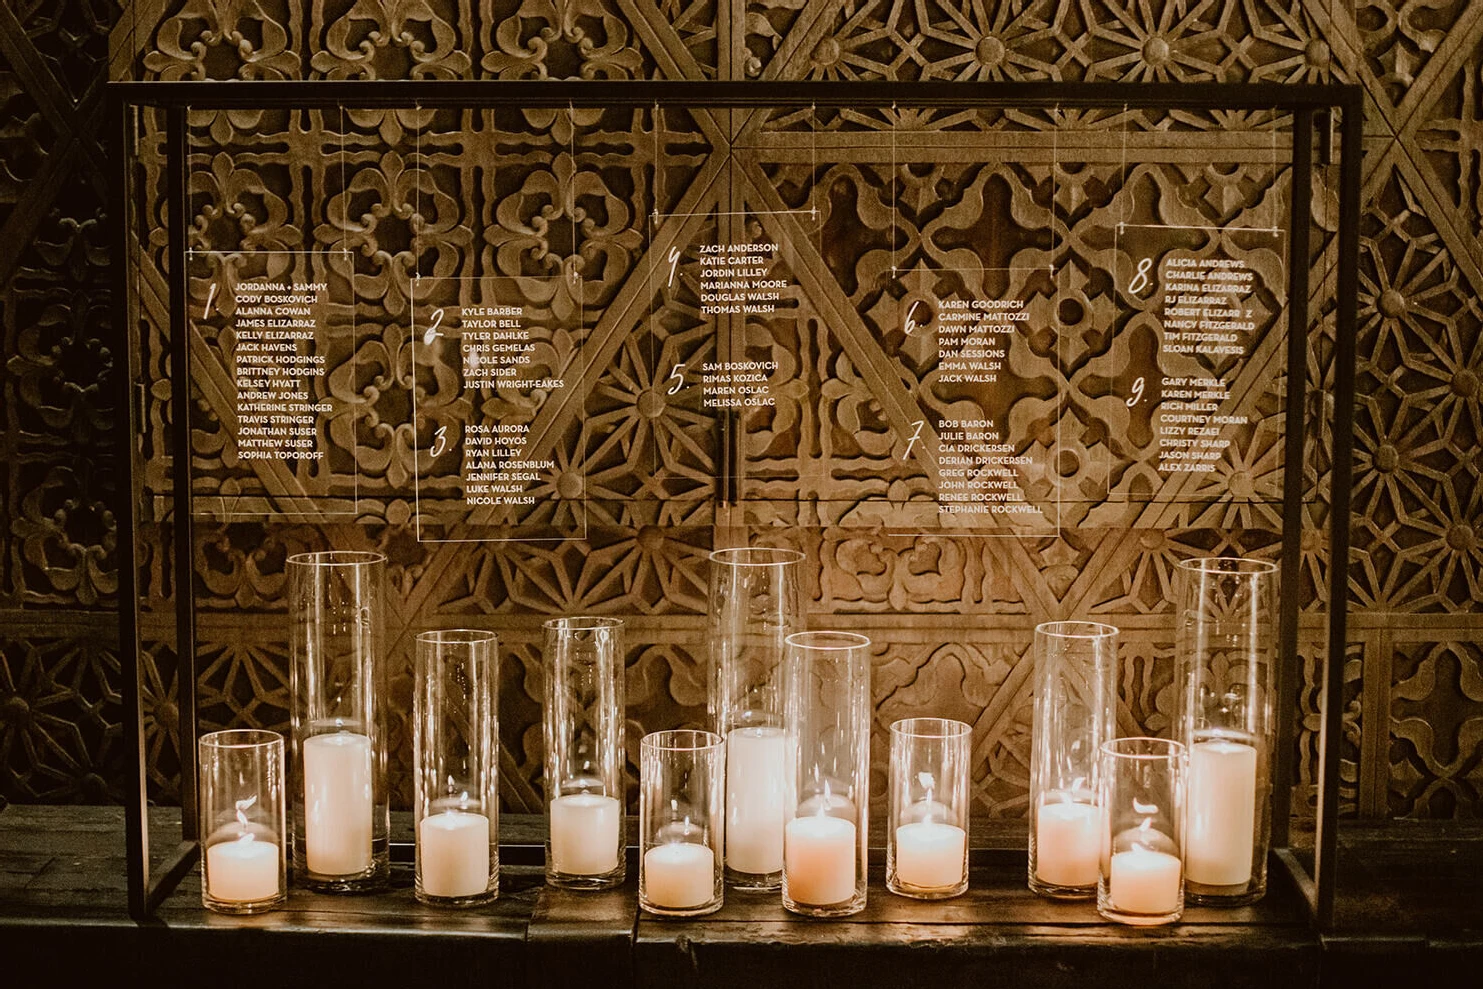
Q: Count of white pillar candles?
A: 11